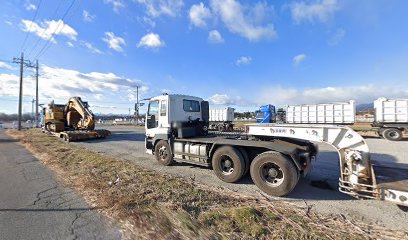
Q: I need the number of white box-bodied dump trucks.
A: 3